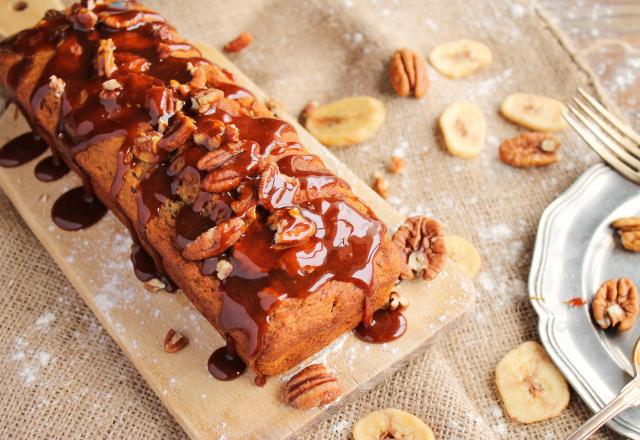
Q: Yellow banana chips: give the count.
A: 7